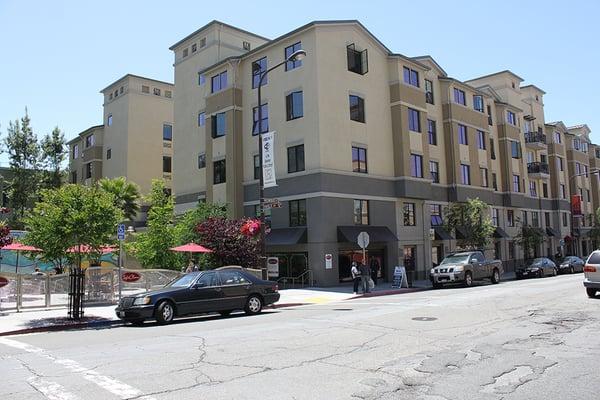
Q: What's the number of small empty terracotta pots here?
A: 0